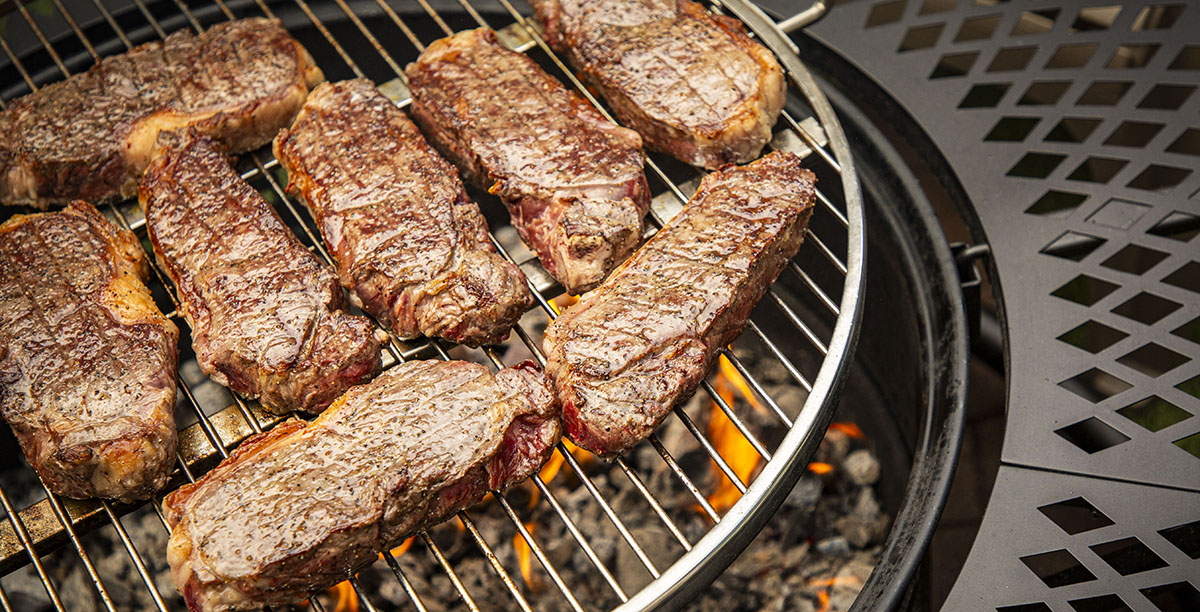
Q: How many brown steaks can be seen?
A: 8